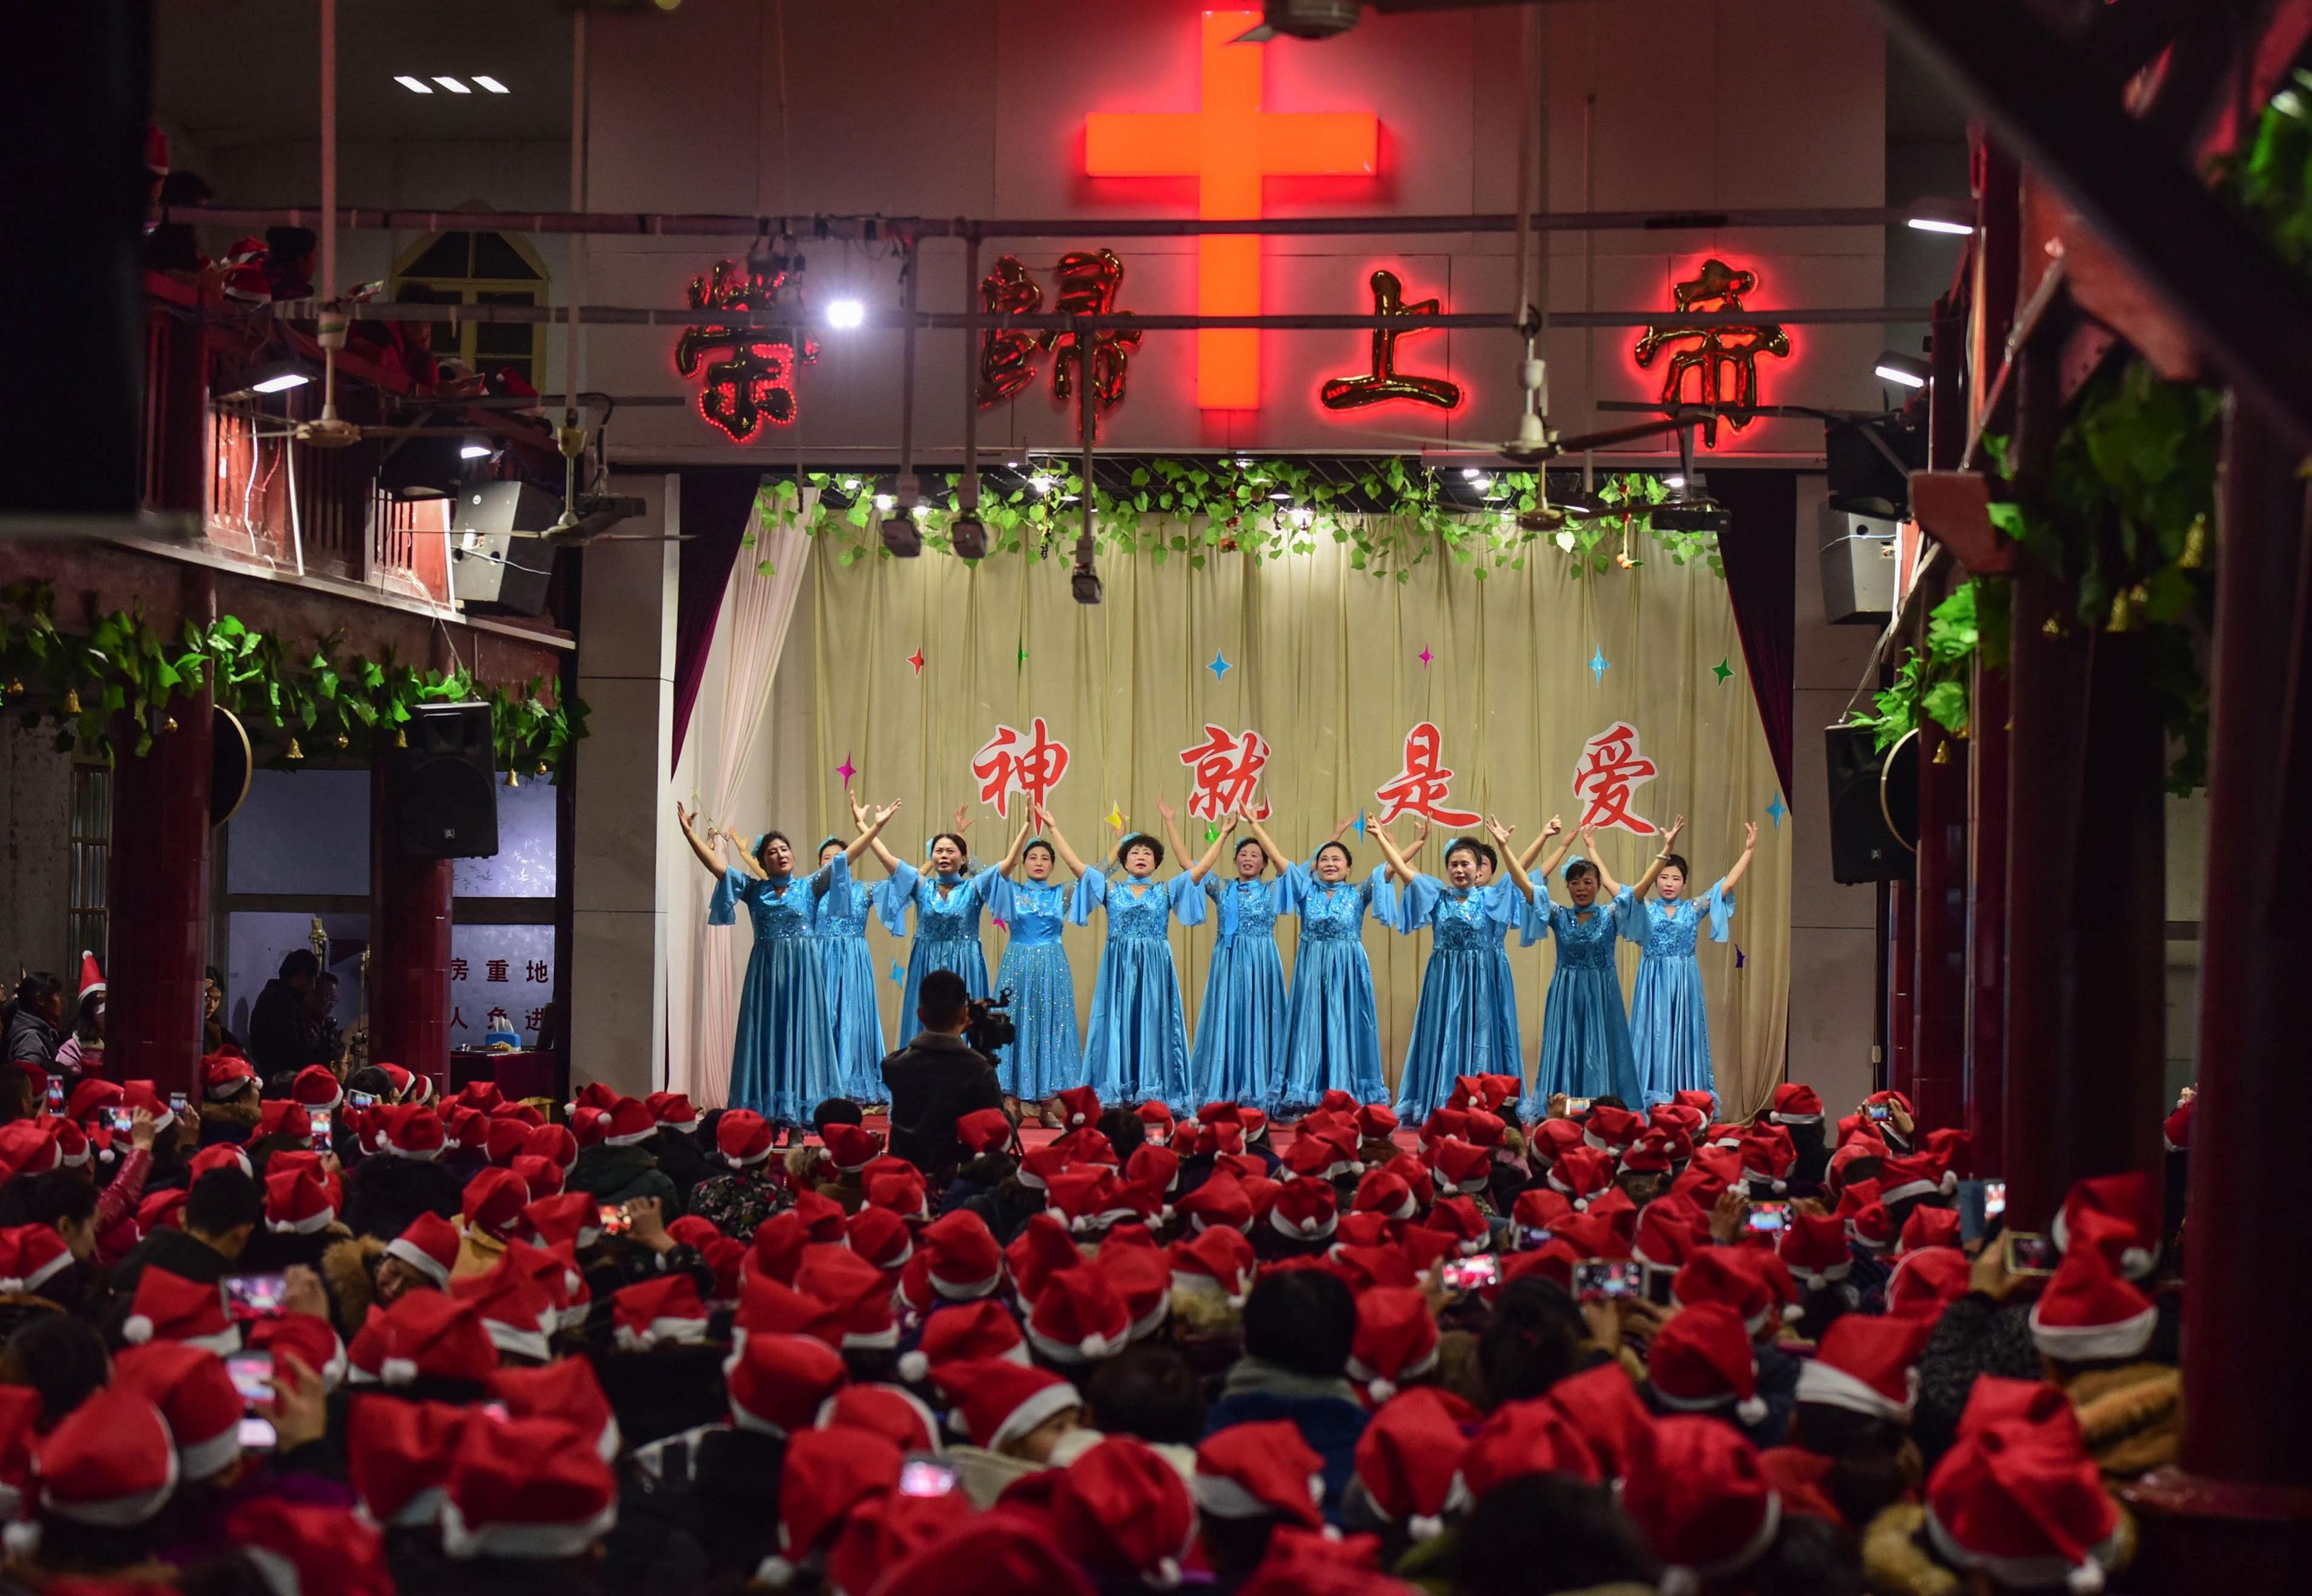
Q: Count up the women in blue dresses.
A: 11